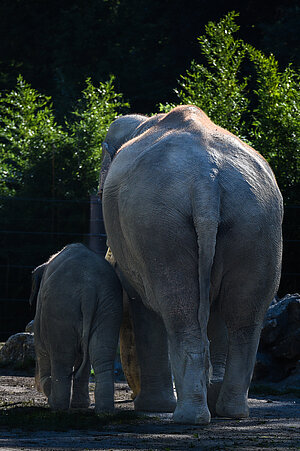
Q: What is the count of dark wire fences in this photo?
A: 1